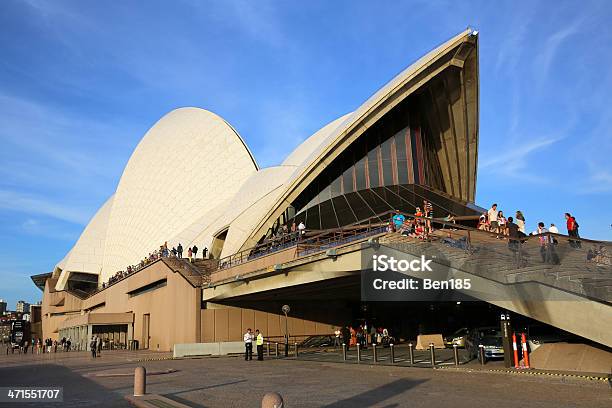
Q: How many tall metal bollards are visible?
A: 11